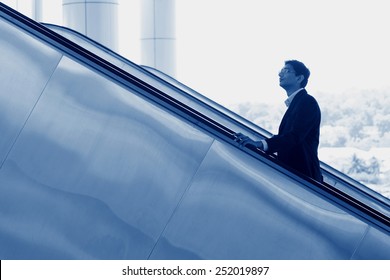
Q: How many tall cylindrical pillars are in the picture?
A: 2